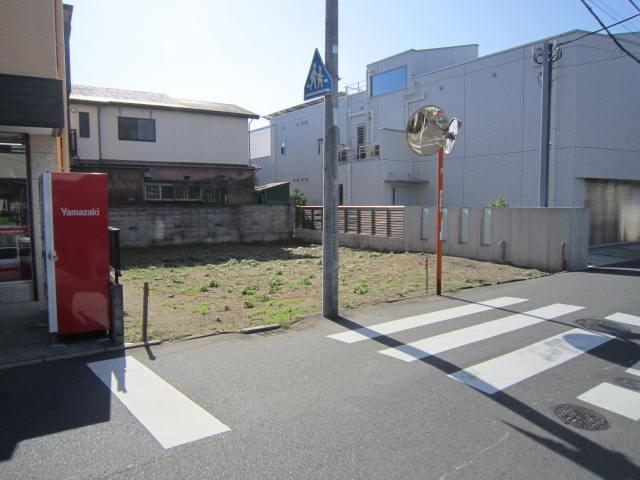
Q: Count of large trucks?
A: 0